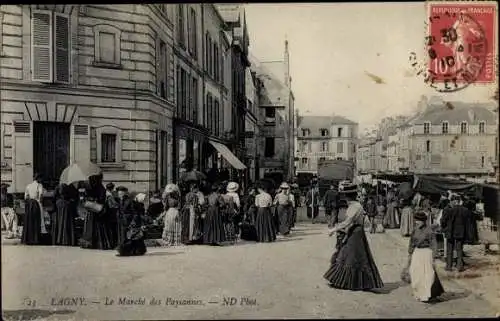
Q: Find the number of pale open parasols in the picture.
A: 1